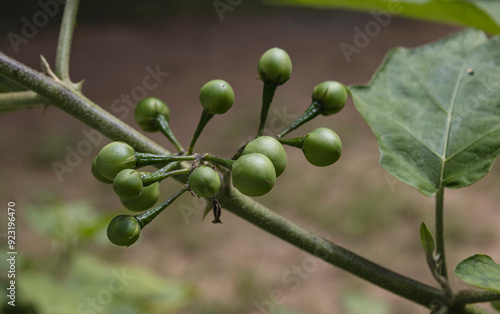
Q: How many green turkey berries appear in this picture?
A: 13